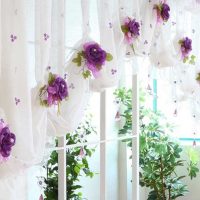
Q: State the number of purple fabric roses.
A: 6